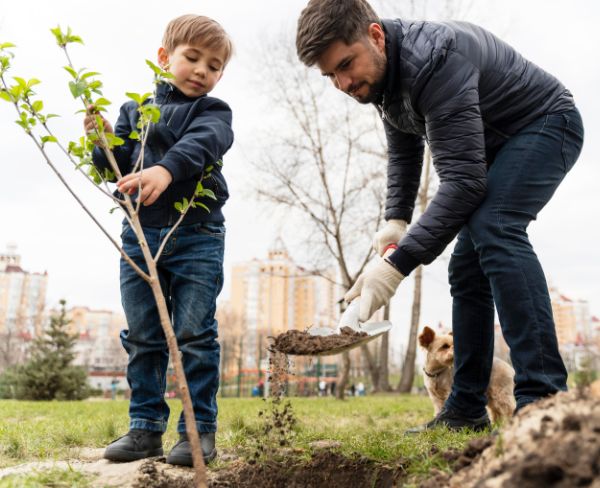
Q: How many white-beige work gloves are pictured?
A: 2